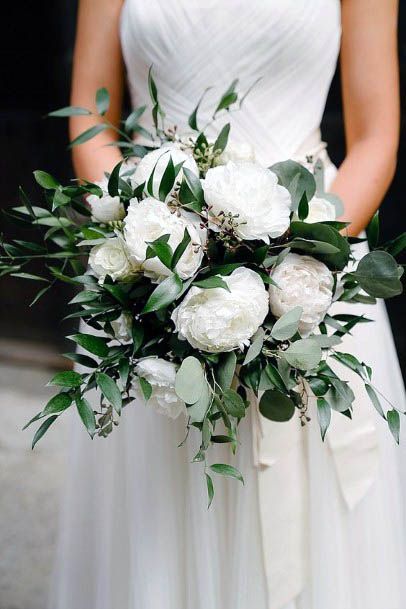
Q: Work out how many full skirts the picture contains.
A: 1